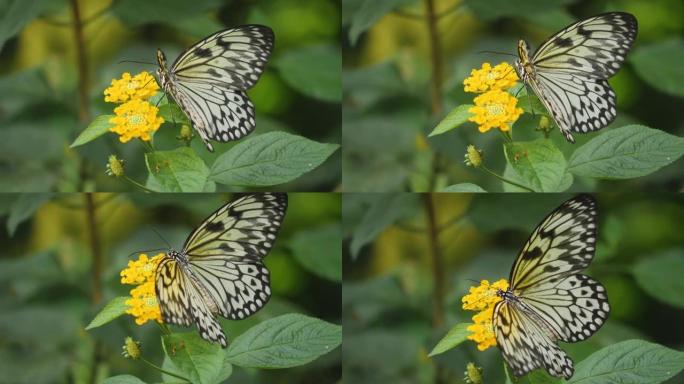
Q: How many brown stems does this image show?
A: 4